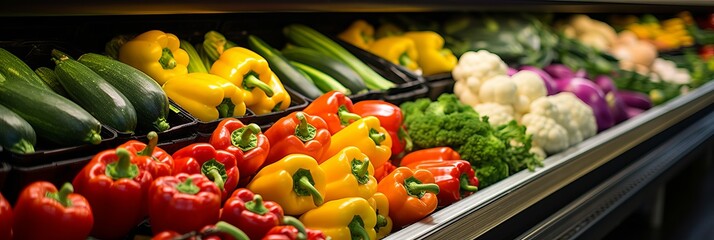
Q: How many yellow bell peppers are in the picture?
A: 12